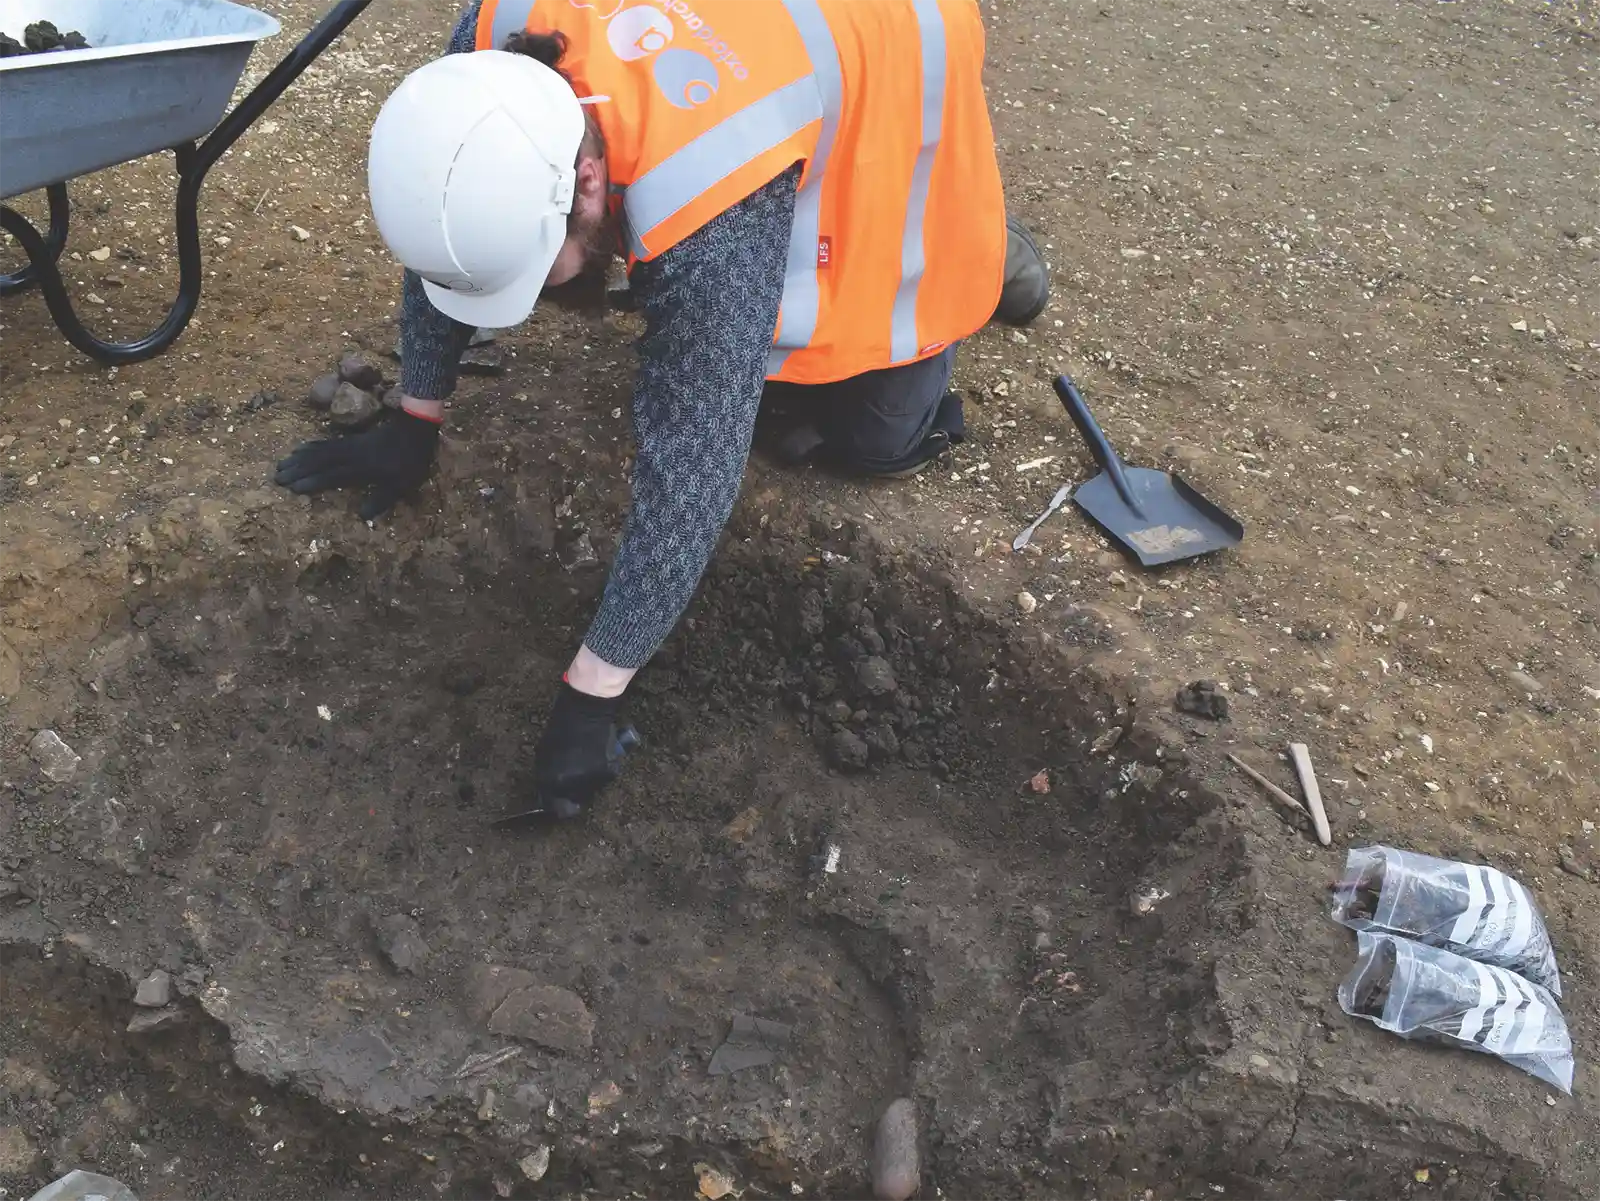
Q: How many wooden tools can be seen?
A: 2